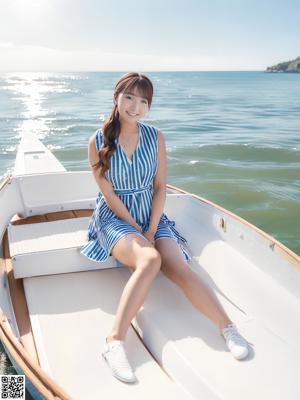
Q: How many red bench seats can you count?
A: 0